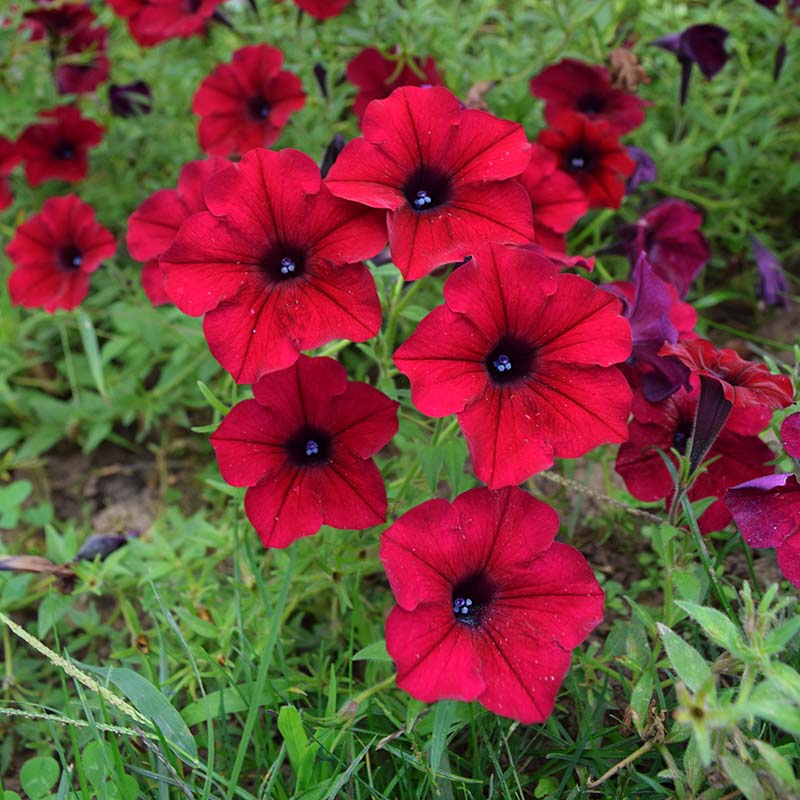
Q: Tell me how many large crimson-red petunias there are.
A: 5